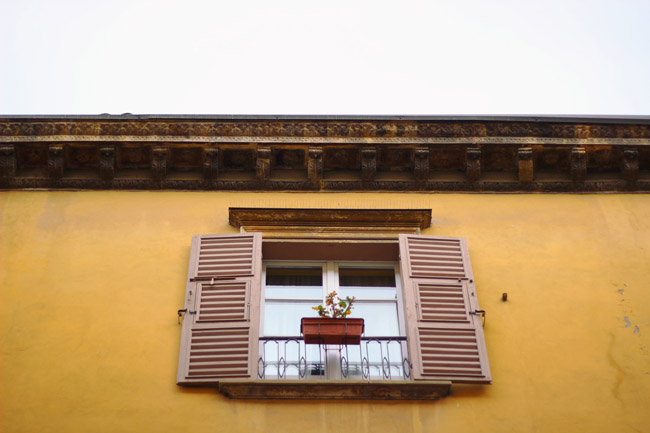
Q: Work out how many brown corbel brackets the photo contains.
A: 13